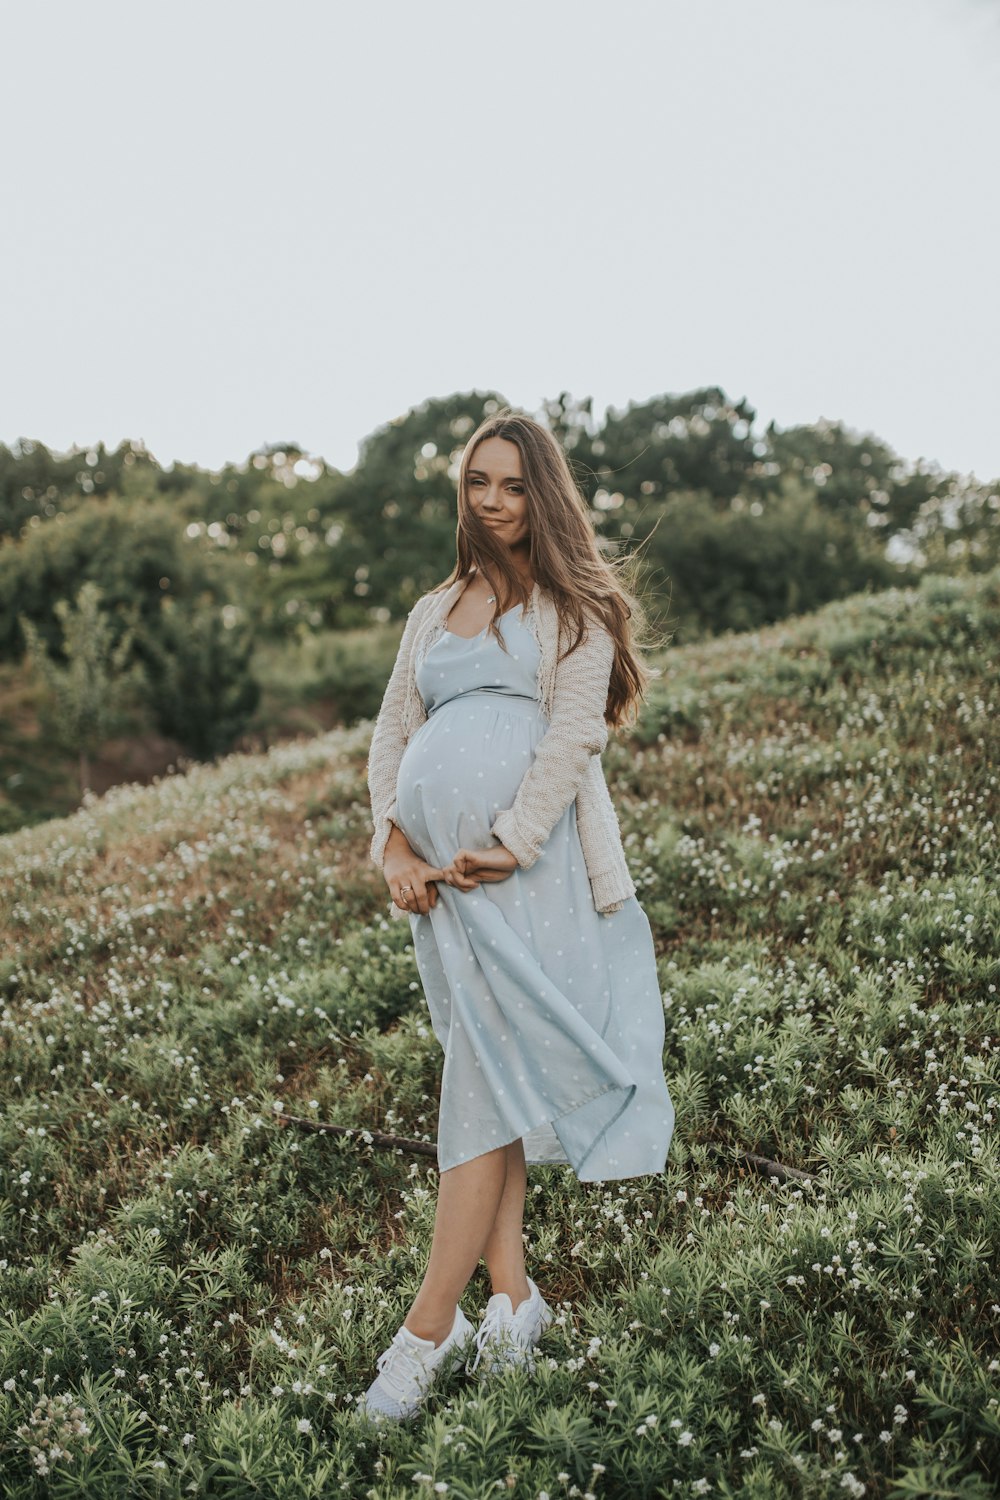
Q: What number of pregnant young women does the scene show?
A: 1